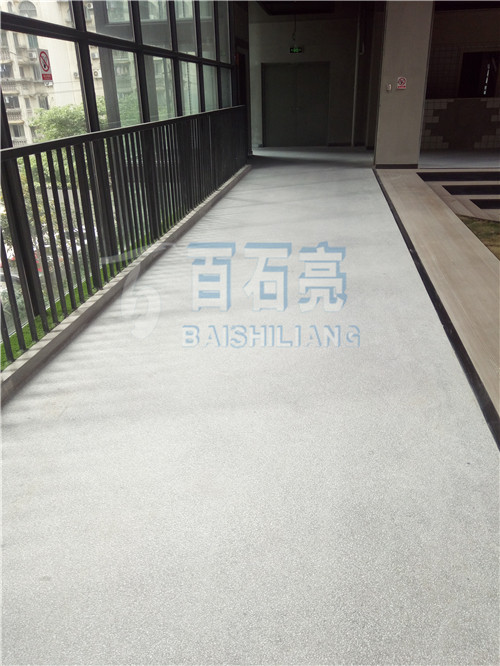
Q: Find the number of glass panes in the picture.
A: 12